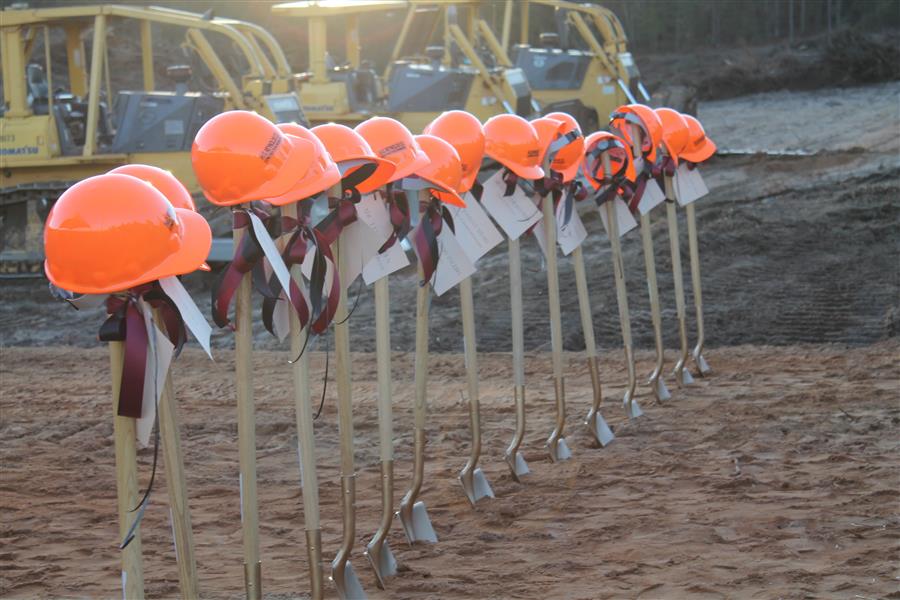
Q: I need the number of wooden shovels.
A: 15